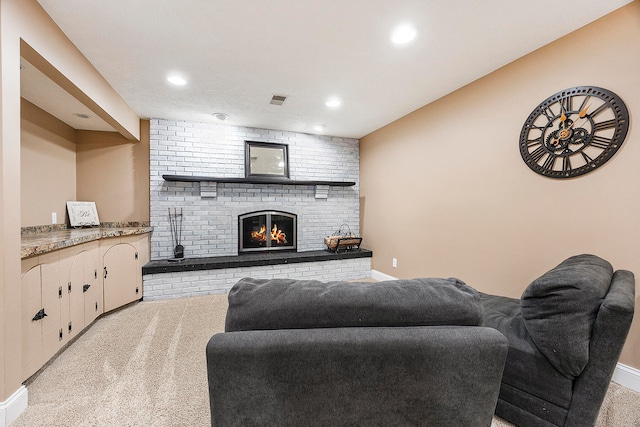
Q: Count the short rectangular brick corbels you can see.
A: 2